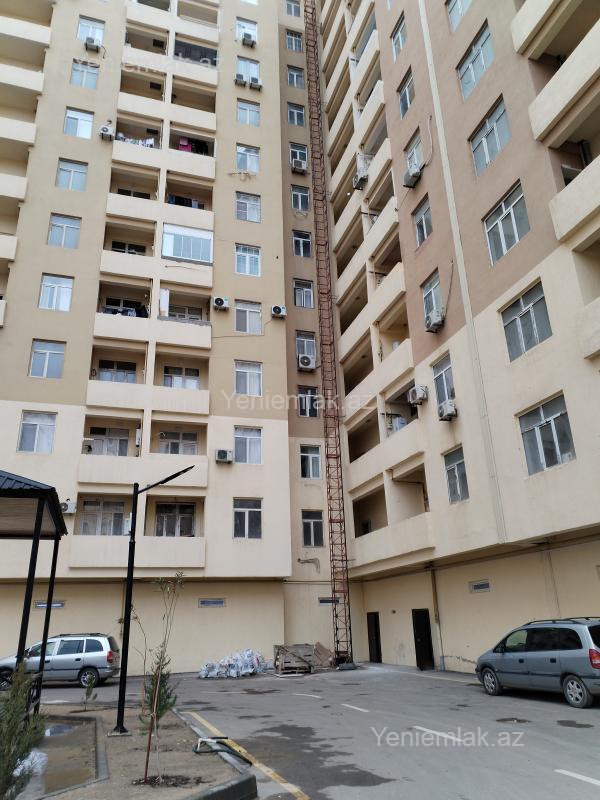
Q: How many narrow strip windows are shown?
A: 4